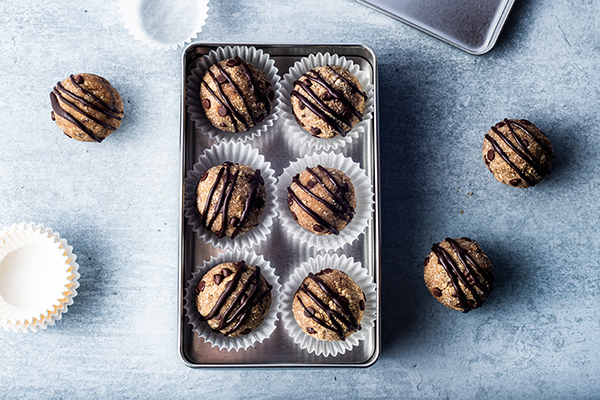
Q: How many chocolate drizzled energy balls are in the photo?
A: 9